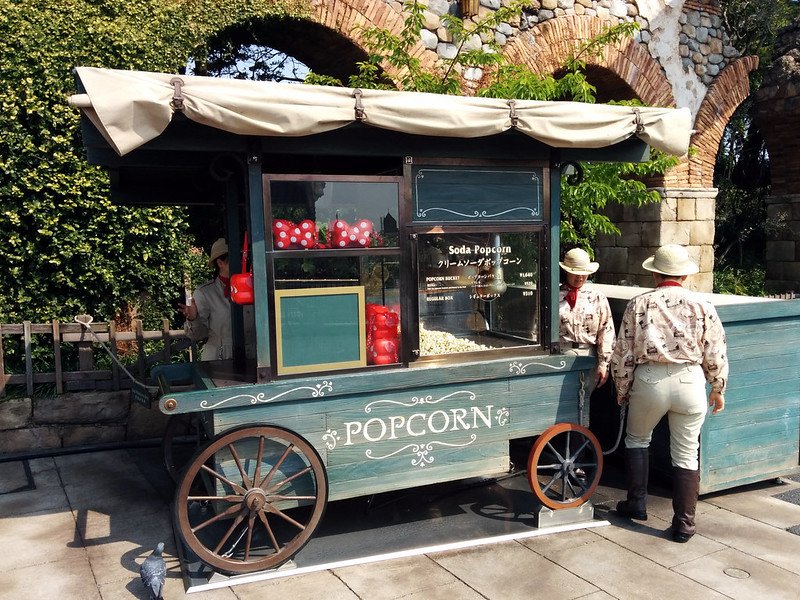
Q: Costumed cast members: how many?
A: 3